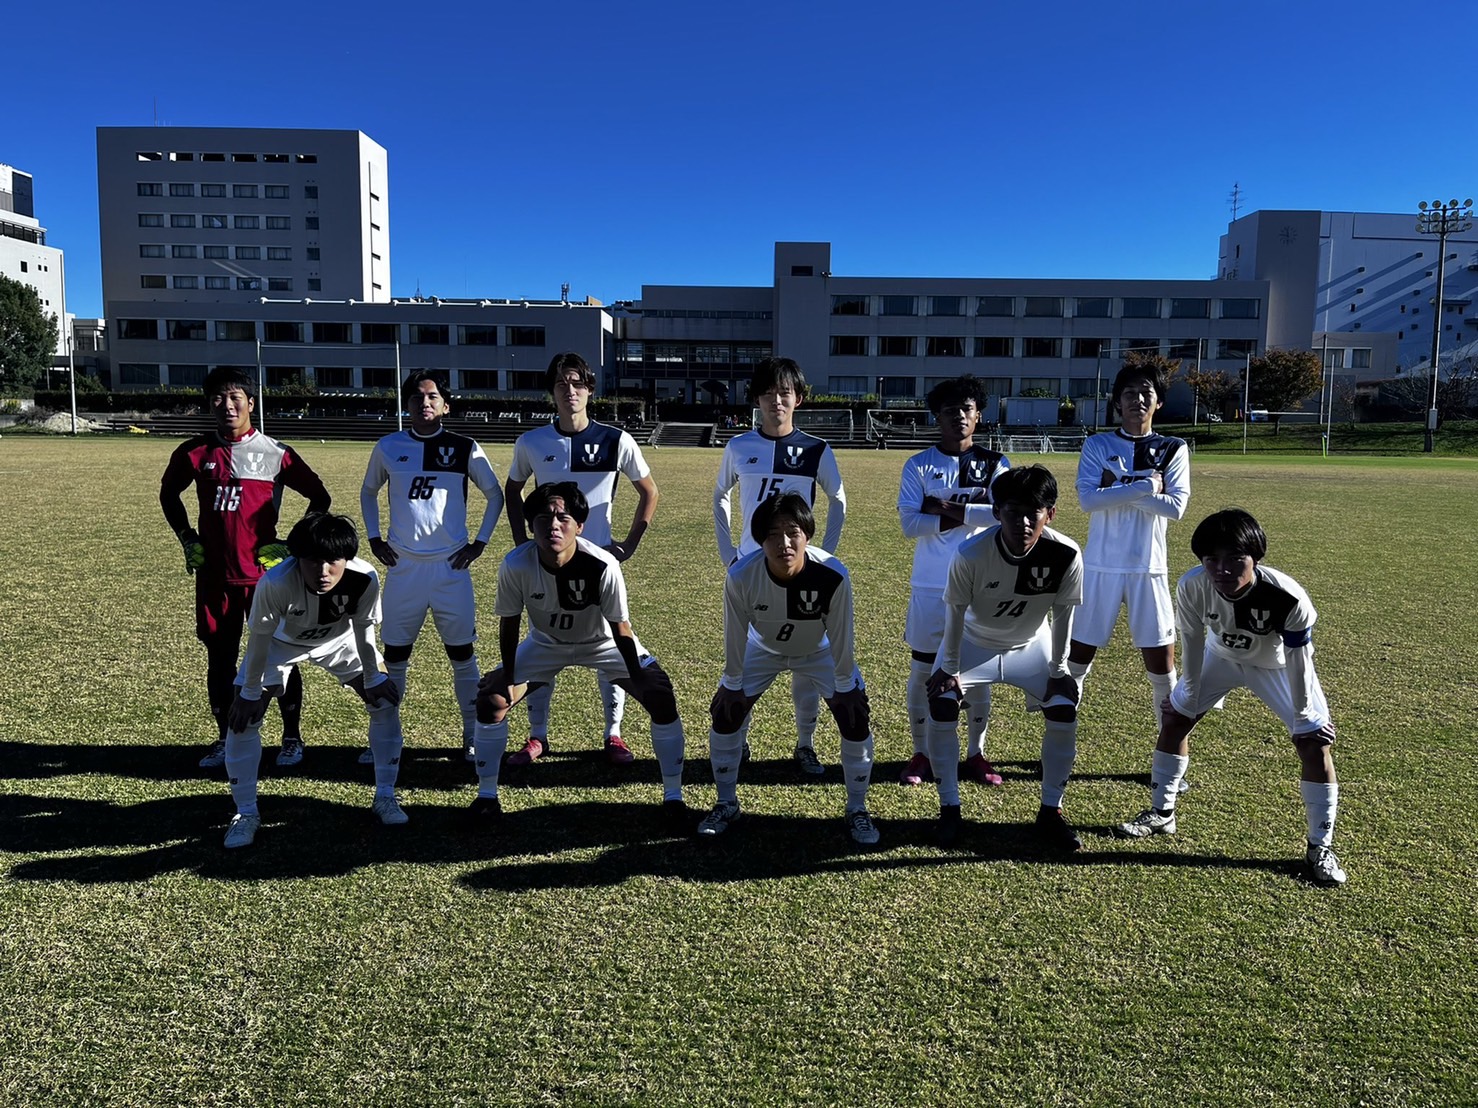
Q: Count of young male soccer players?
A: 11